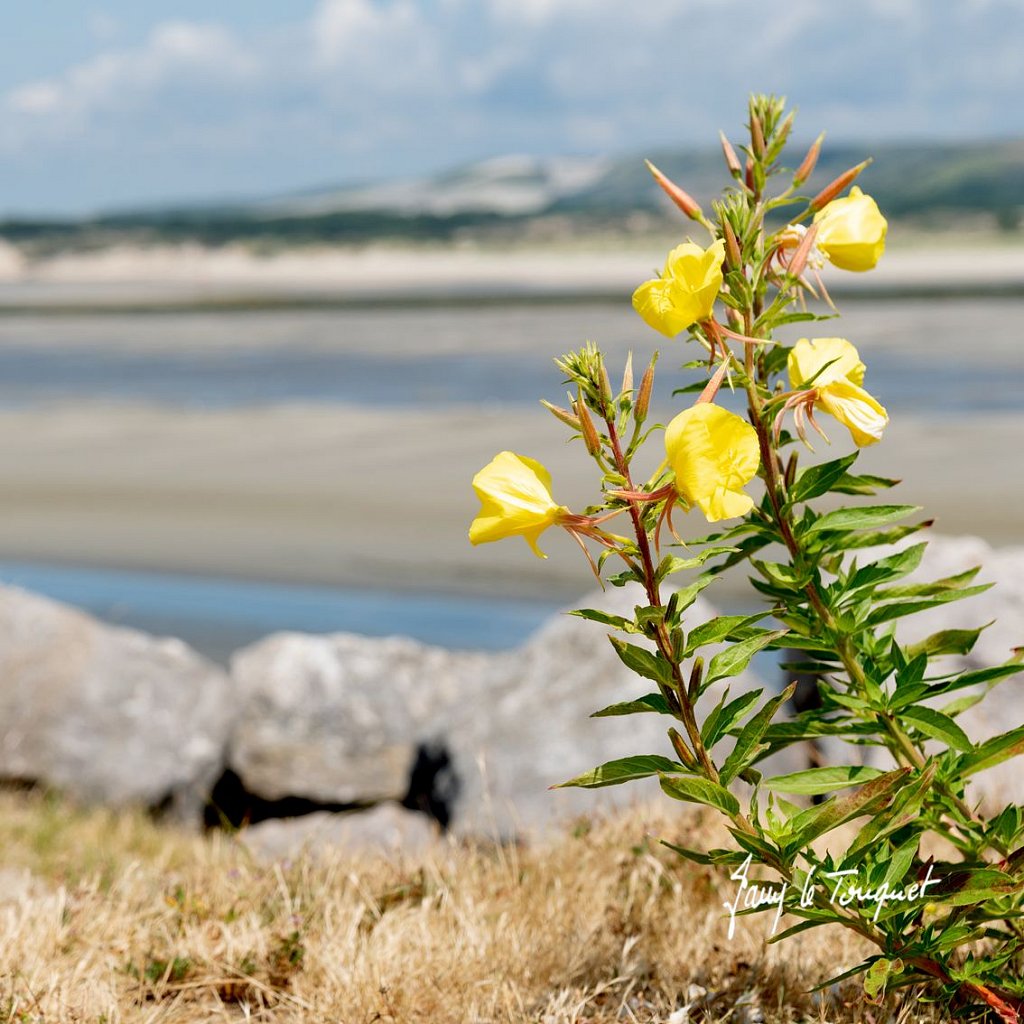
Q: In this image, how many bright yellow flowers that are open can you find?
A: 5